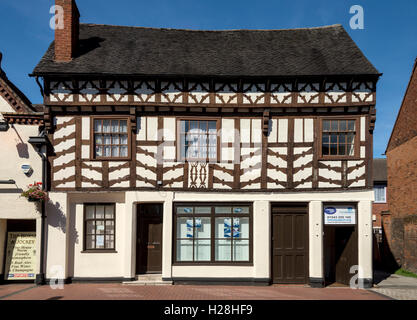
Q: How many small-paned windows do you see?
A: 4